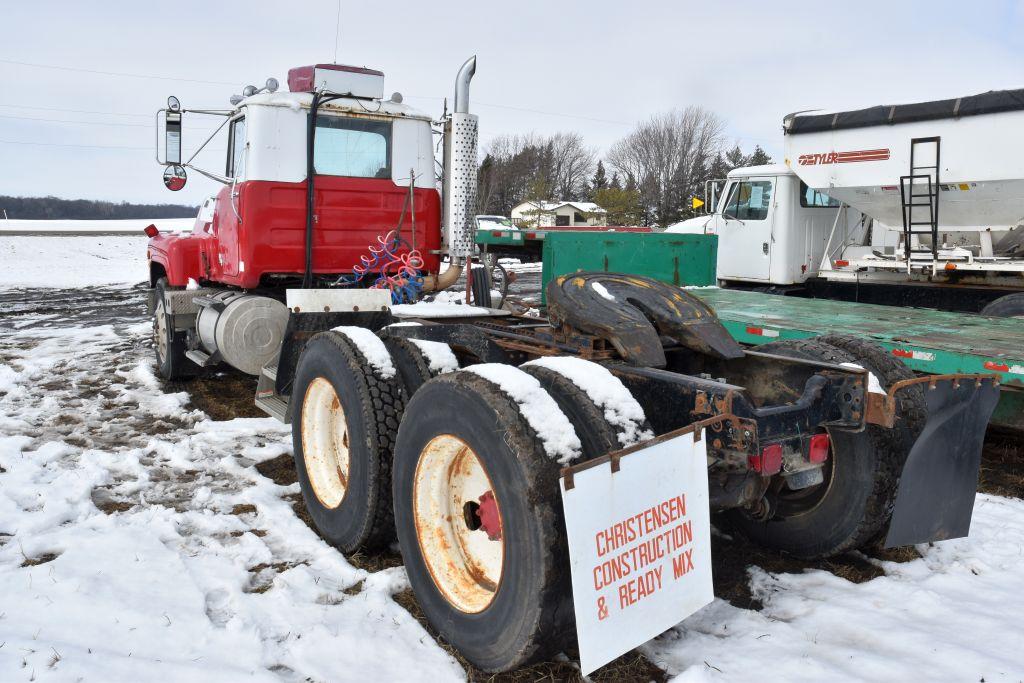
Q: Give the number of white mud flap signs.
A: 1